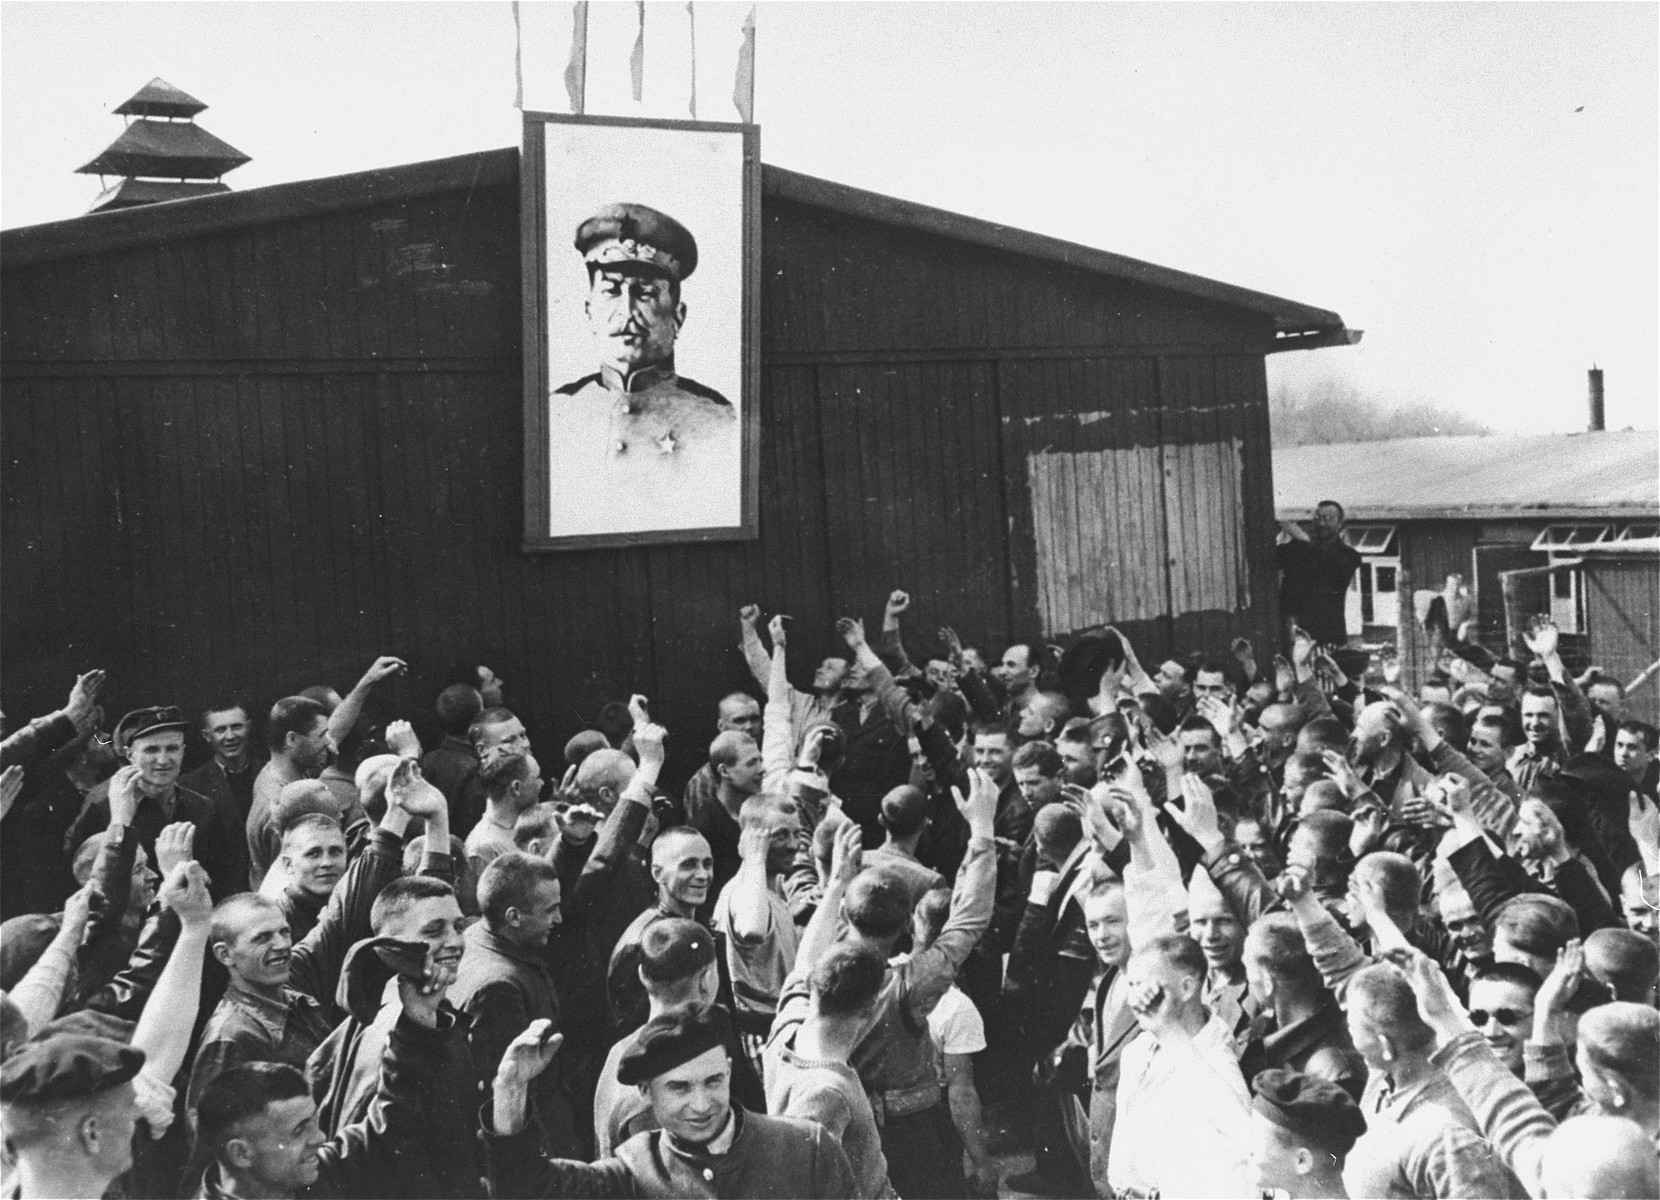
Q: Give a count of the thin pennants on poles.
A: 5